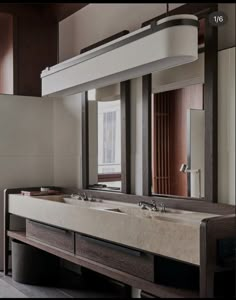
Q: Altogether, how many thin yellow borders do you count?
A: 0